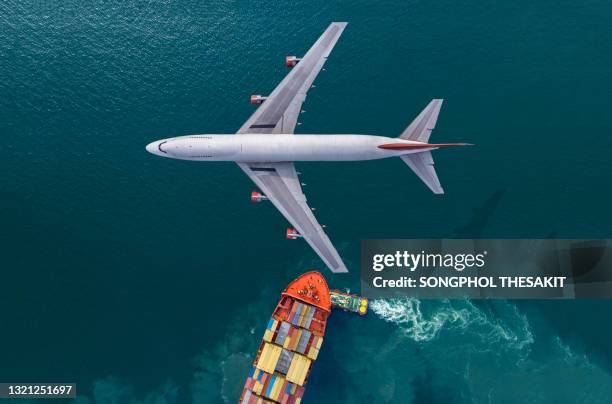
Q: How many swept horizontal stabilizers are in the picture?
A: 2